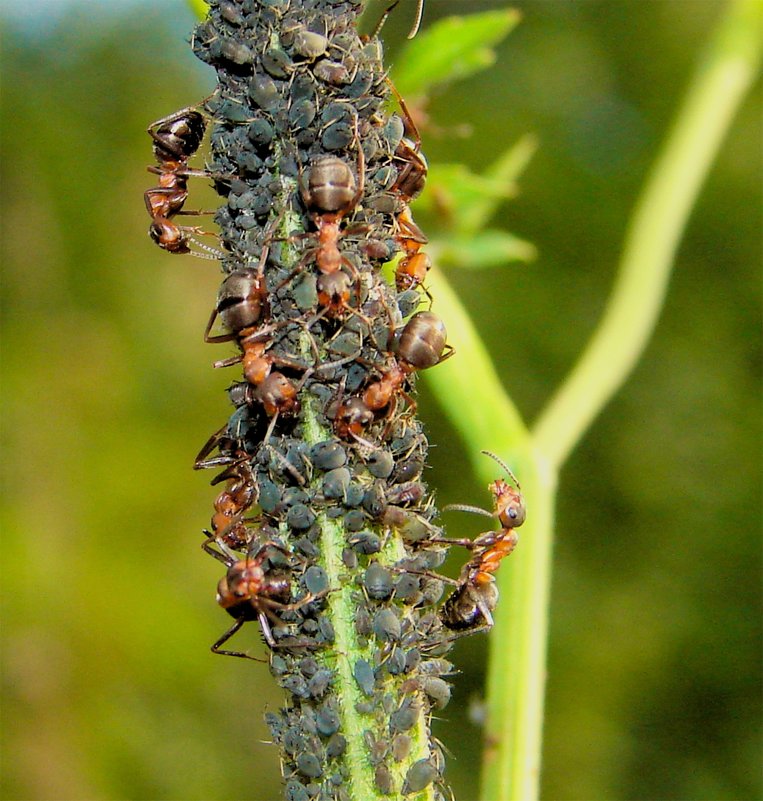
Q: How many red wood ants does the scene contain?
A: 8